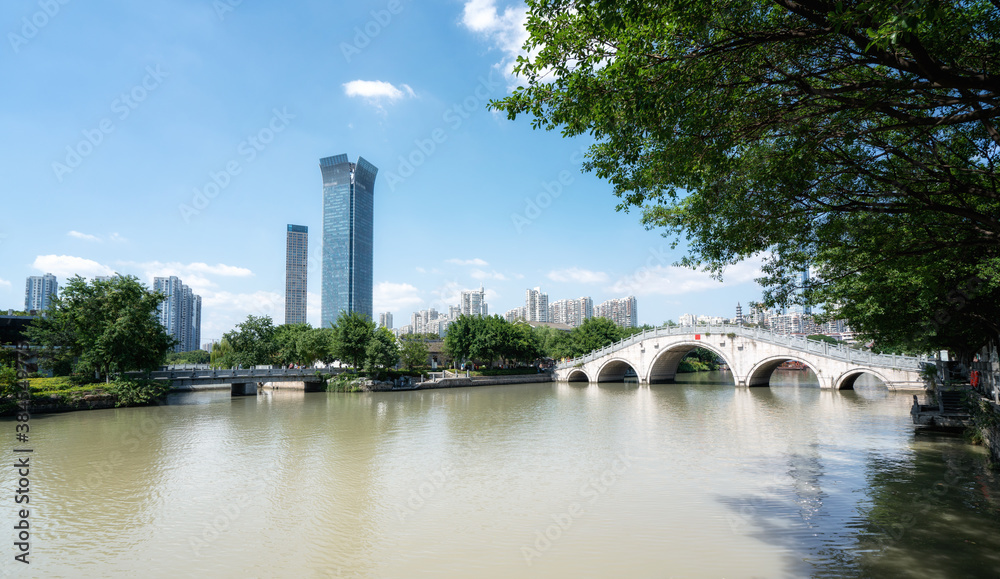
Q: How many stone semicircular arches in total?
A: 5